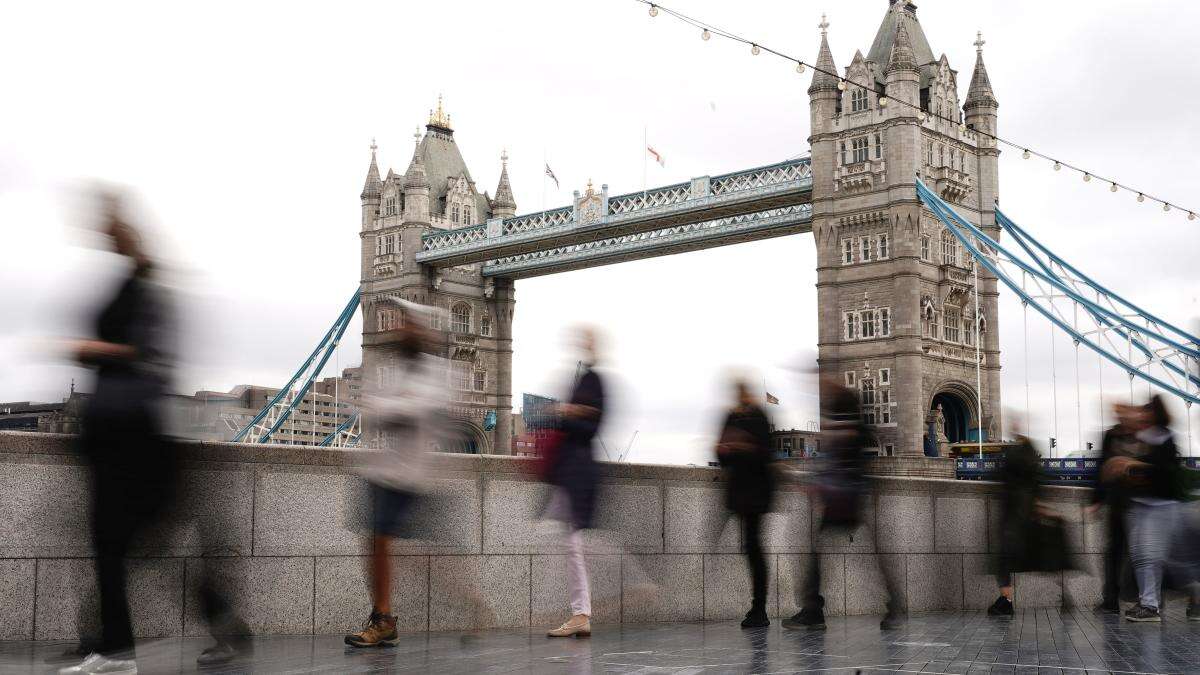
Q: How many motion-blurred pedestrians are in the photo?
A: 8